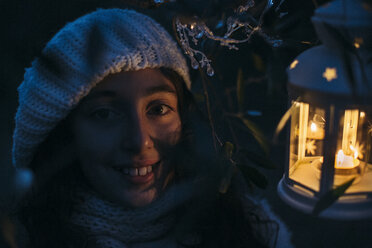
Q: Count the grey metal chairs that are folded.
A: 0